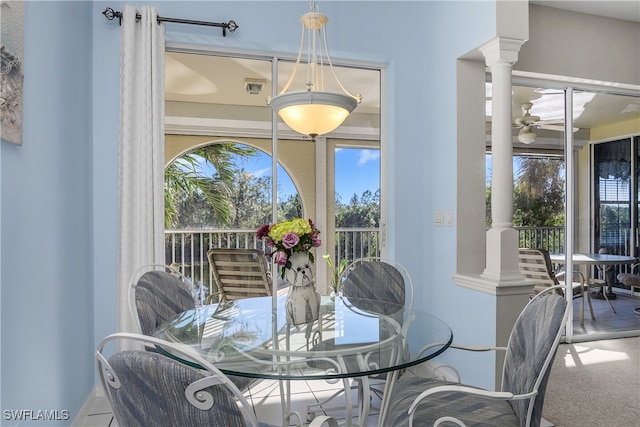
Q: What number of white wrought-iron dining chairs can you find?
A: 4